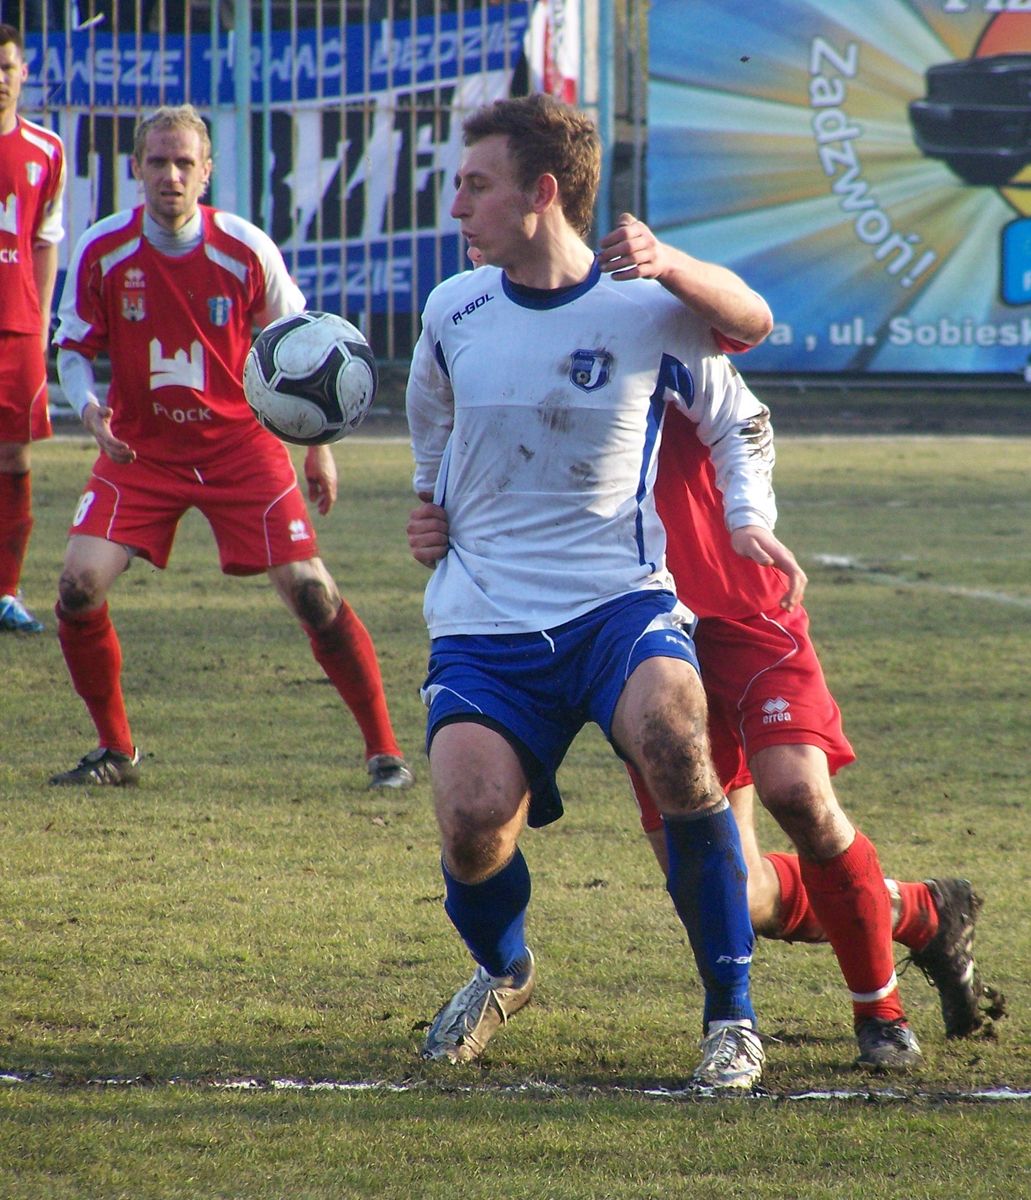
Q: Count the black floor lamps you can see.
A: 0